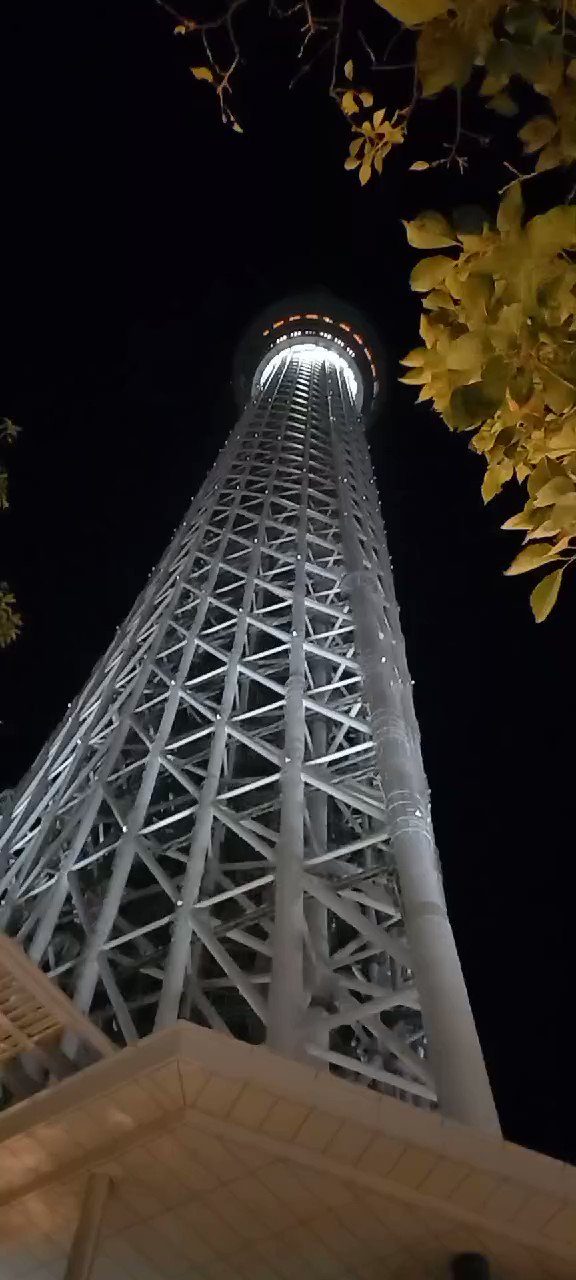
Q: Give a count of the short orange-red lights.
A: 9